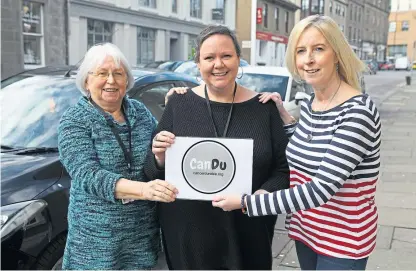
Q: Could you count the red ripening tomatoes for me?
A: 0